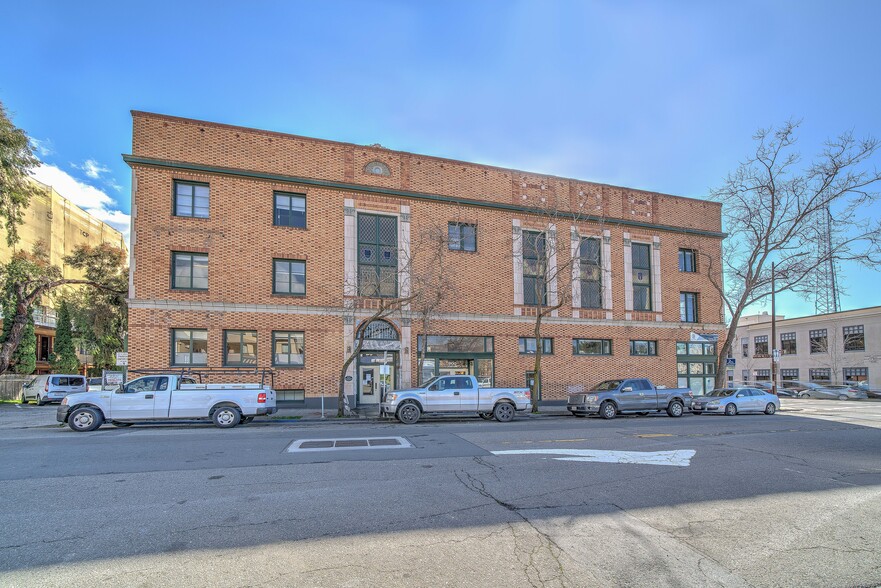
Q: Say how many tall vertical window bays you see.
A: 4